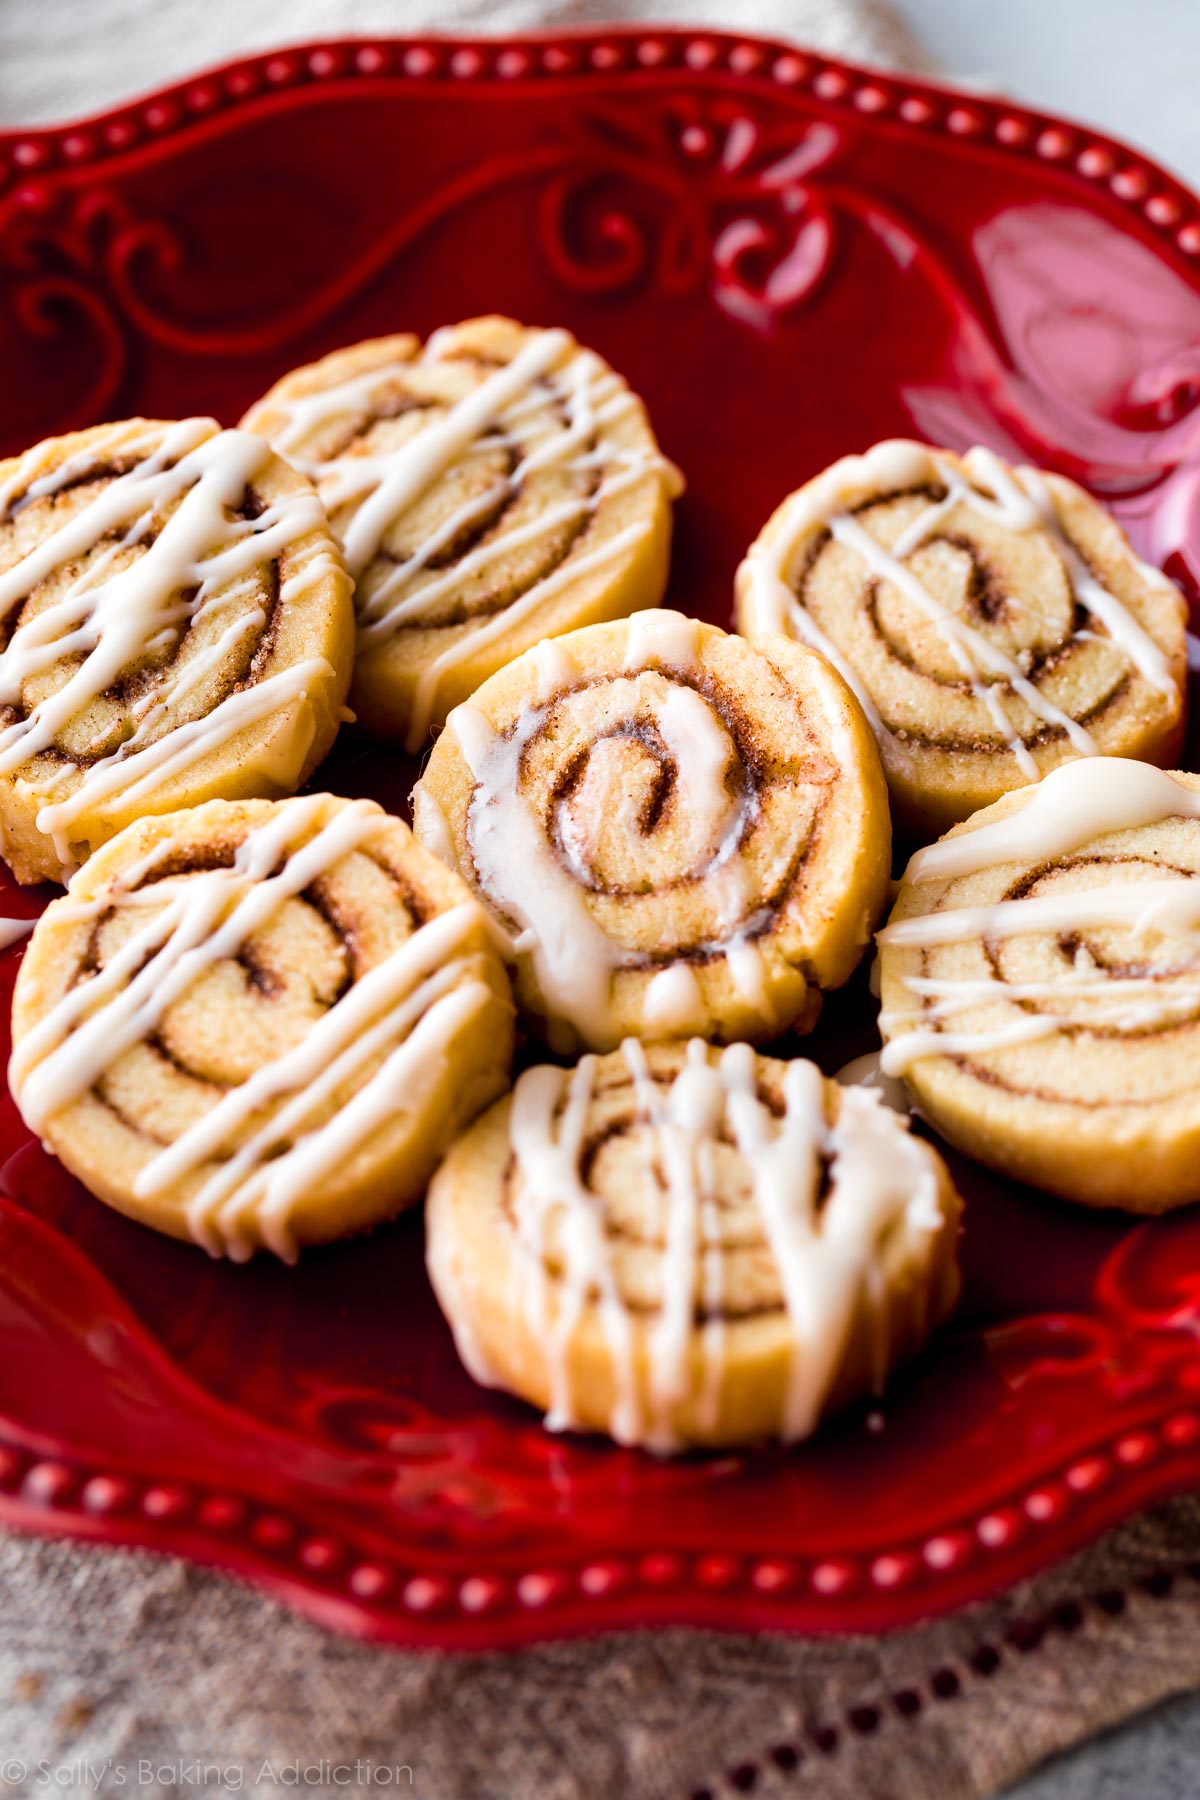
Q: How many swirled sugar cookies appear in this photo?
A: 7